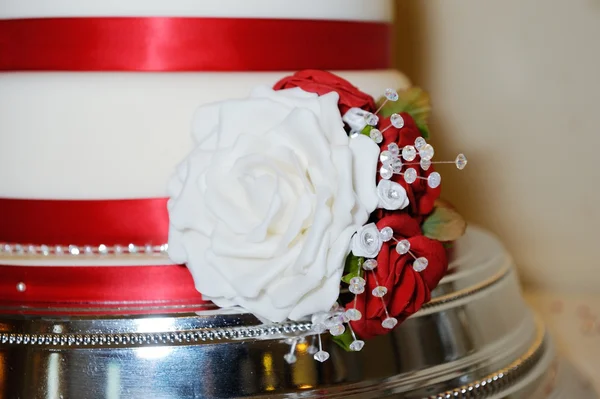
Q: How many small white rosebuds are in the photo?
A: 3